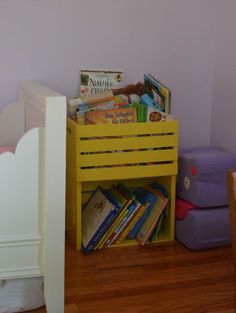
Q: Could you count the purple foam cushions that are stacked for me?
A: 2